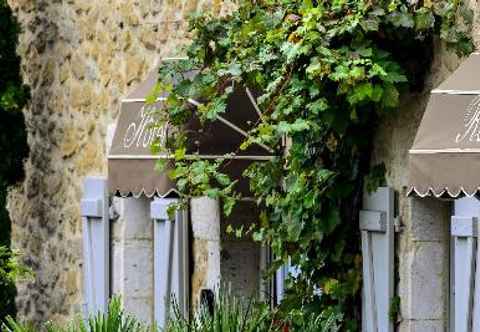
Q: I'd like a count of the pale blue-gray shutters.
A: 4